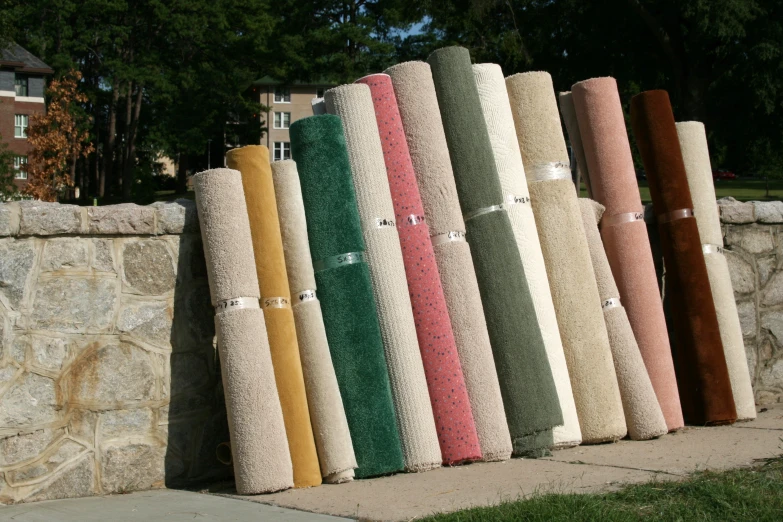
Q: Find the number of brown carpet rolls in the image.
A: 1